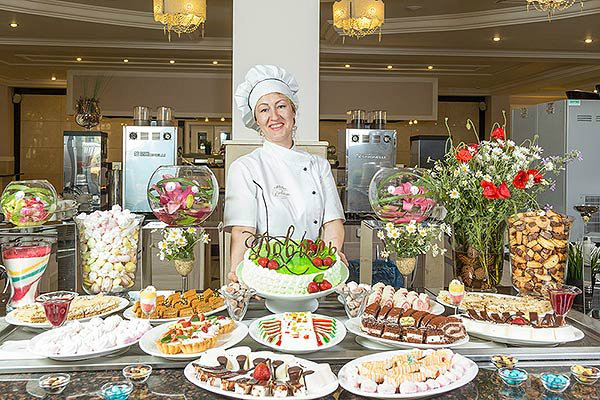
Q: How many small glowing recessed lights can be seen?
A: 11